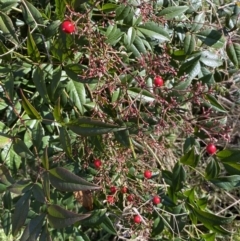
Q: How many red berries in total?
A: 11